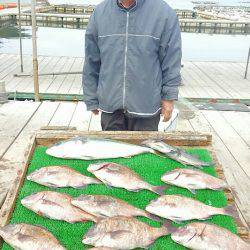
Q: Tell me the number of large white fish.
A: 1